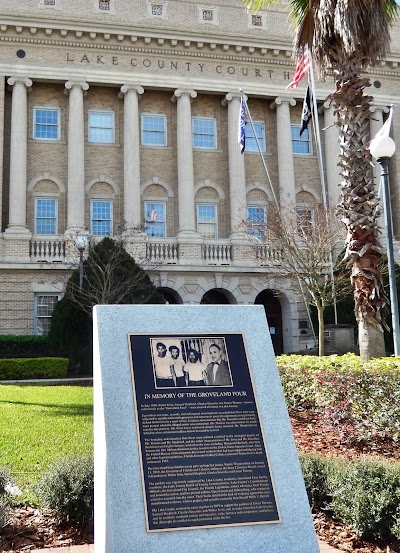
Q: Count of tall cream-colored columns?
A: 8